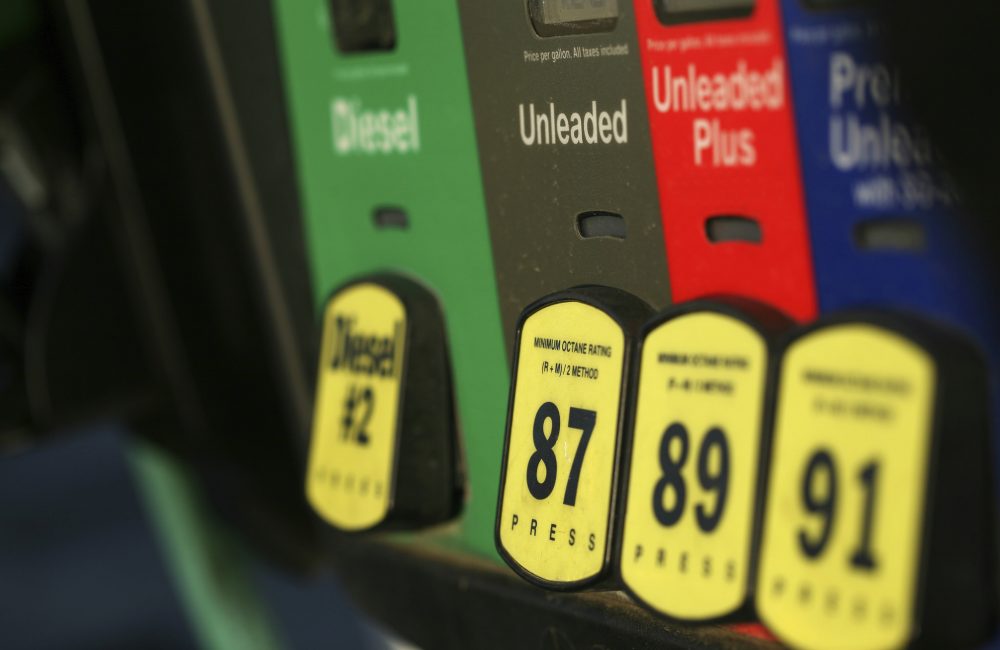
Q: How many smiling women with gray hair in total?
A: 0